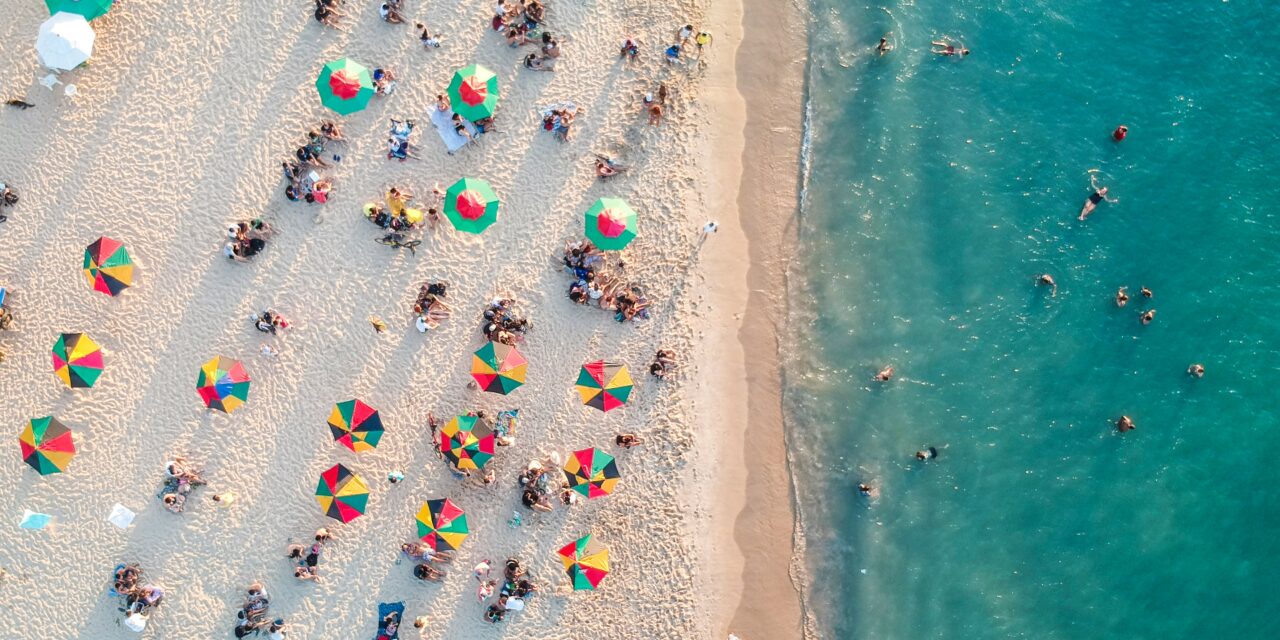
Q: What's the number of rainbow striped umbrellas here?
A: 12